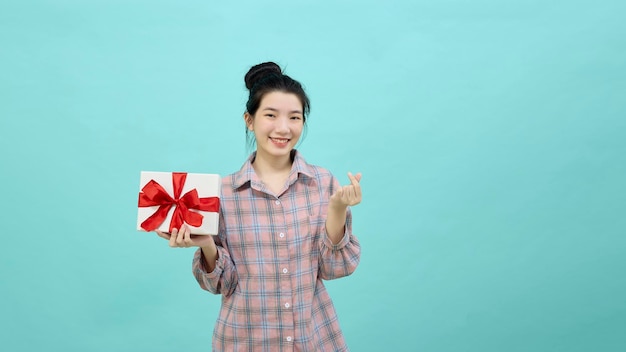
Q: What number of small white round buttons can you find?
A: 5